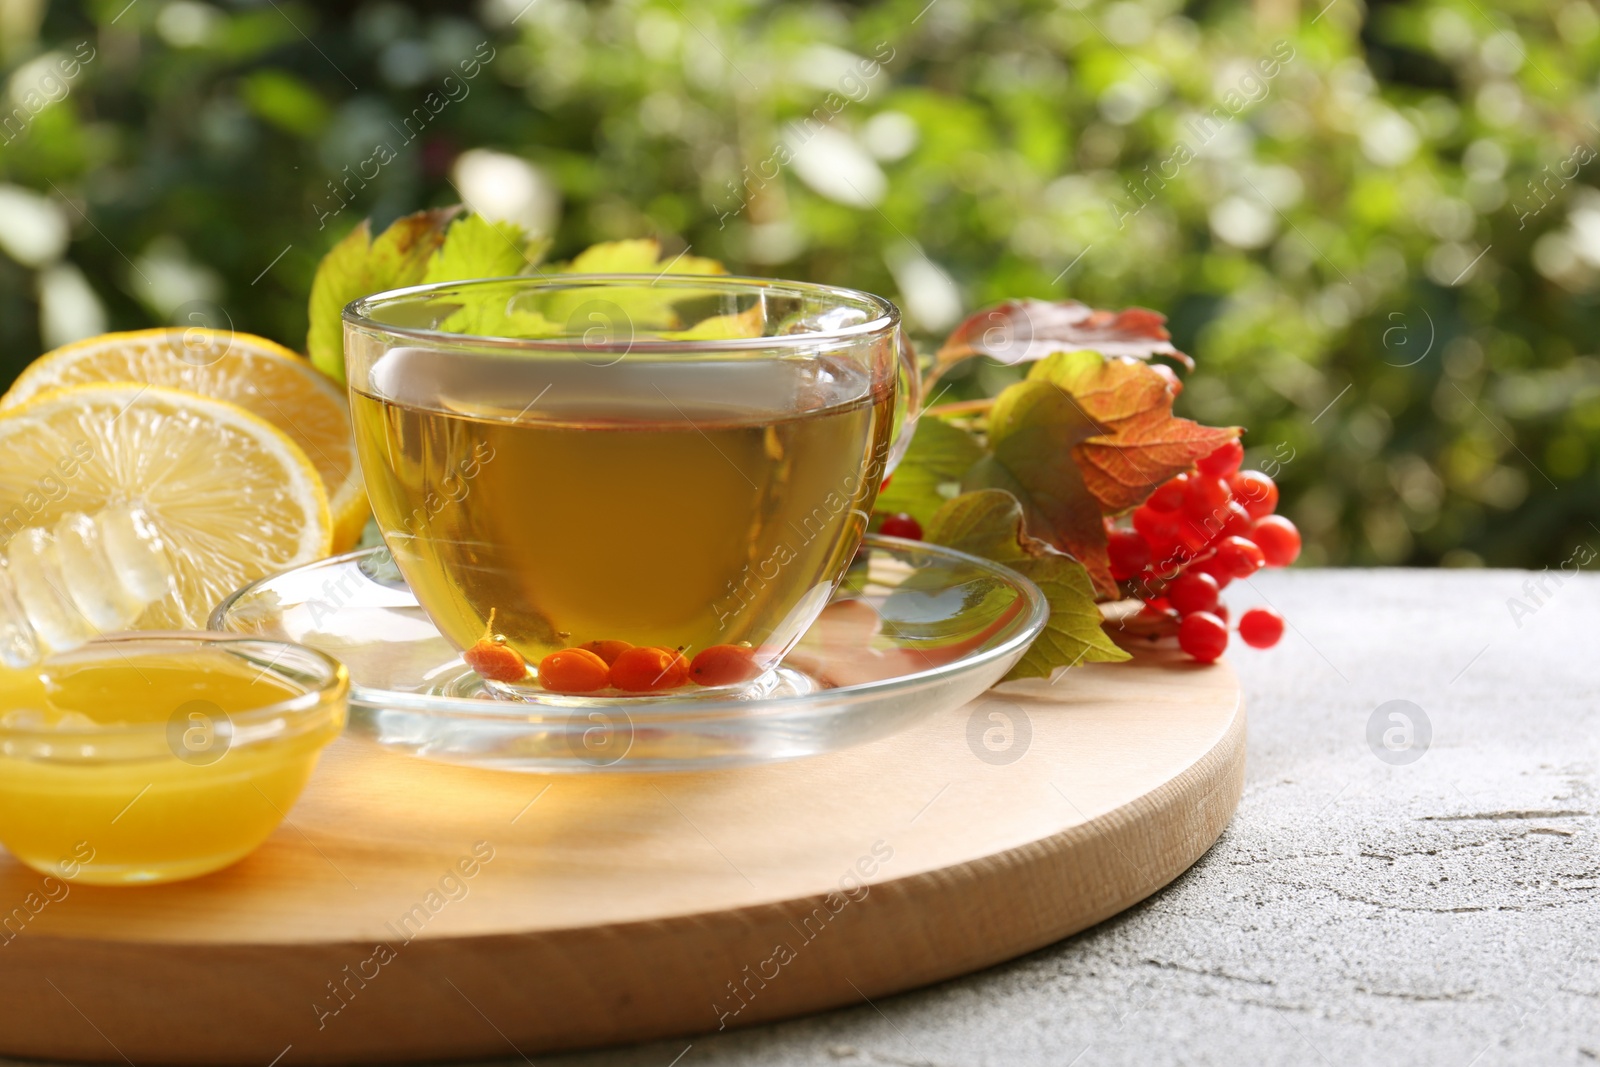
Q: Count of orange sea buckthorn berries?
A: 6